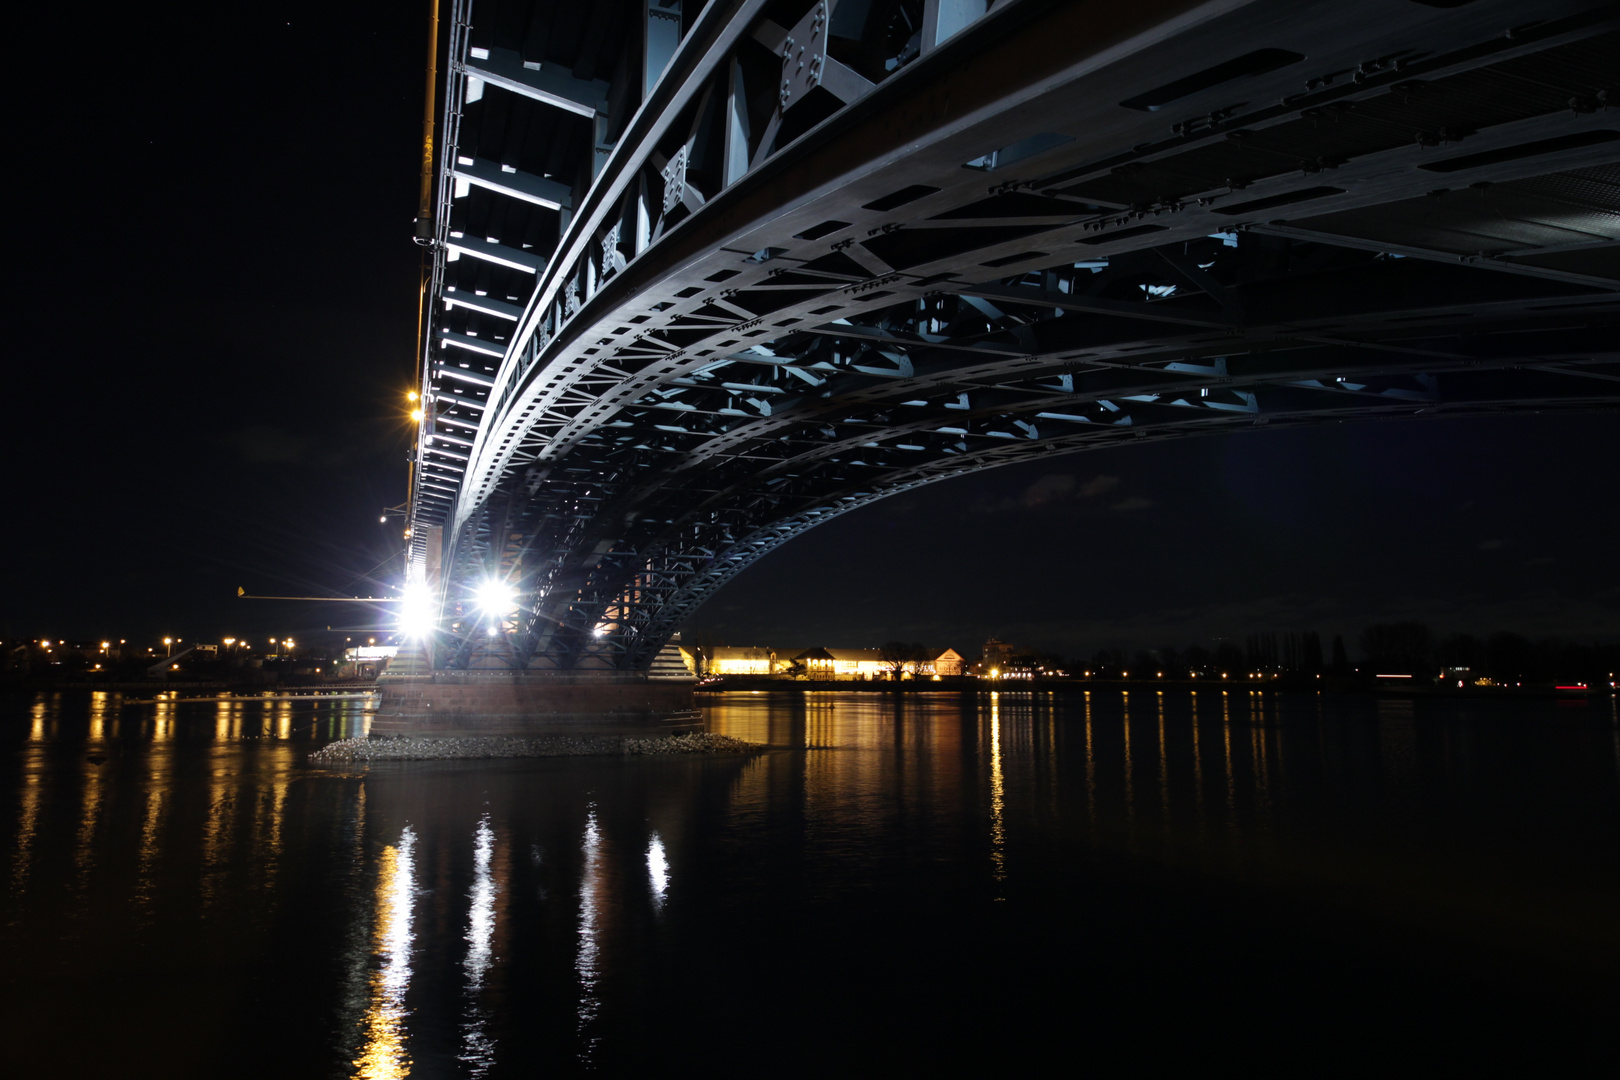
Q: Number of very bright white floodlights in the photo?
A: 2